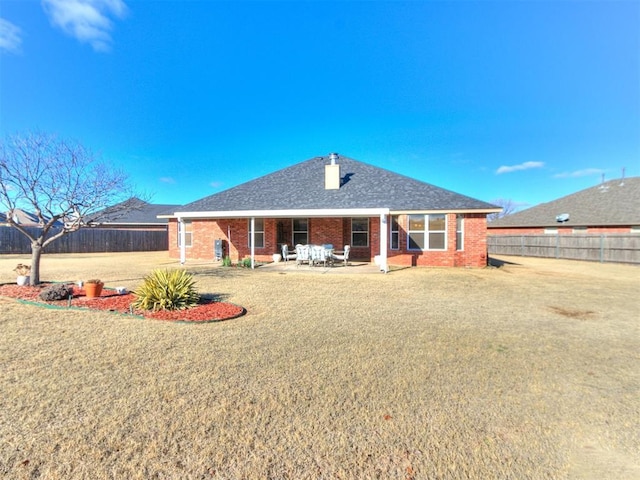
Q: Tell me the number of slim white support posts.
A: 3